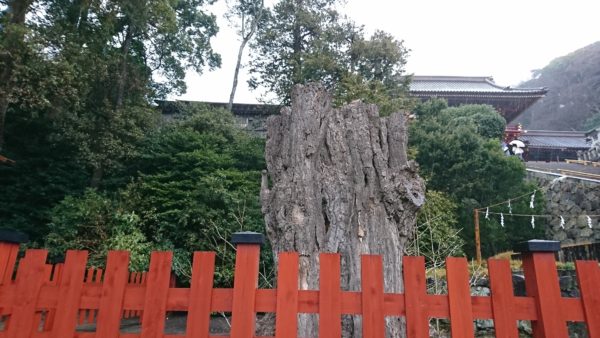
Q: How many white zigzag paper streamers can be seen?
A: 7